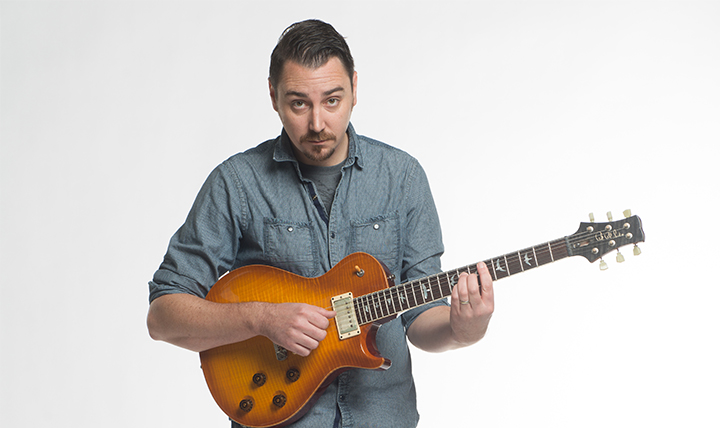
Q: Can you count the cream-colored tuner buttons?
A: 6